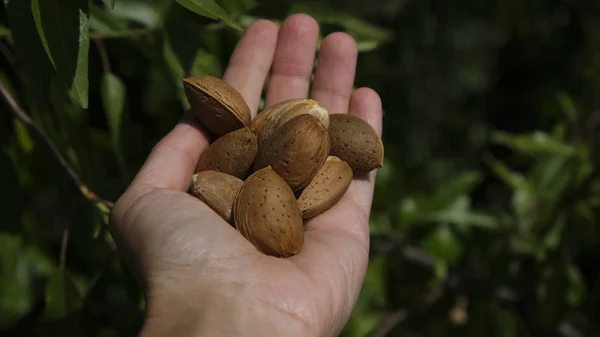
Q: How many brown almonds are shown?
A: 8